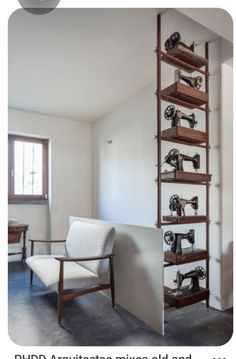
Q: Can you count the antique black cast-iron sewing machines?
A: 7